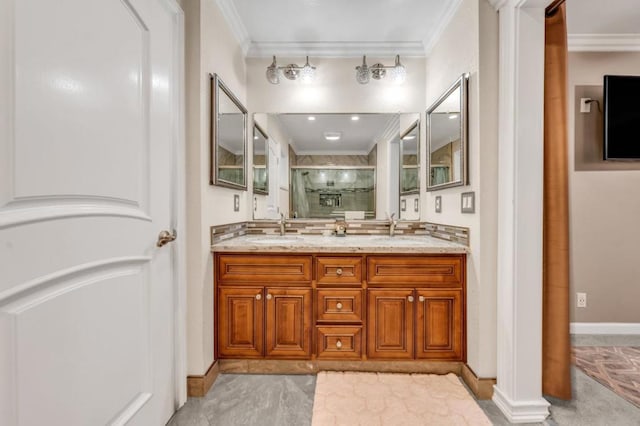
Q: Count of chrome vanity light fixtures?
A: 2